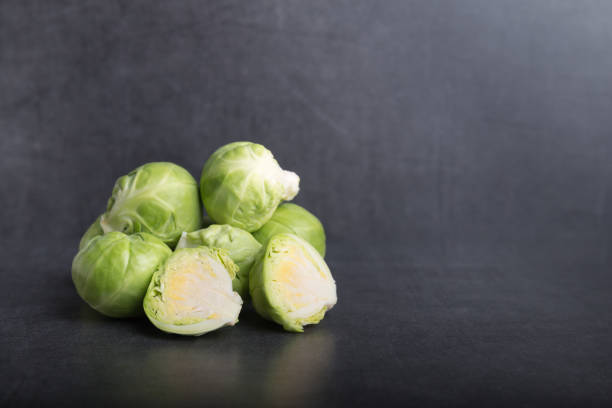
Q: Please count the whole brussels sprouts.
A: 6